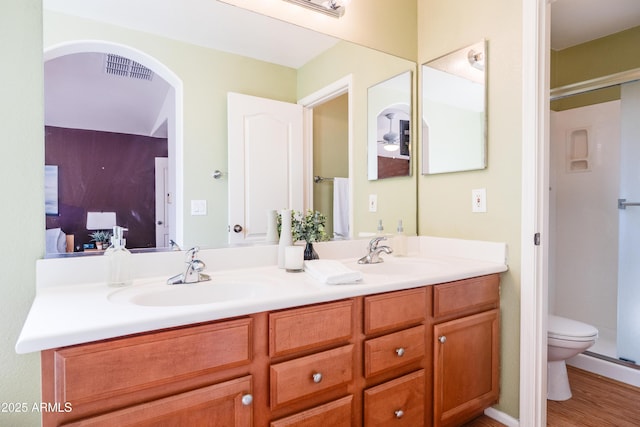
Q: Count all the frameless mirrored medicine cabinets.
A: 1